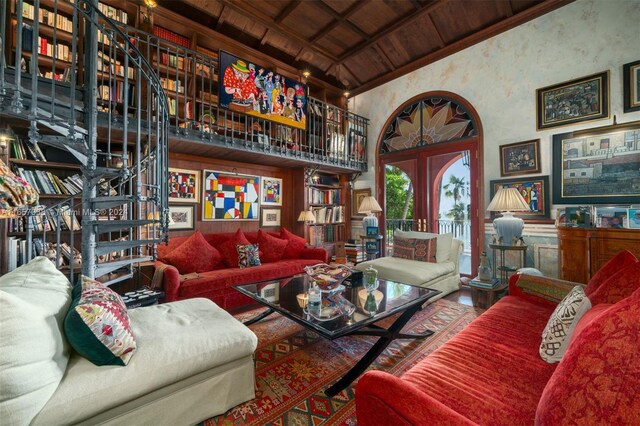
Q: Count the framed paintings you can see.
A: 12